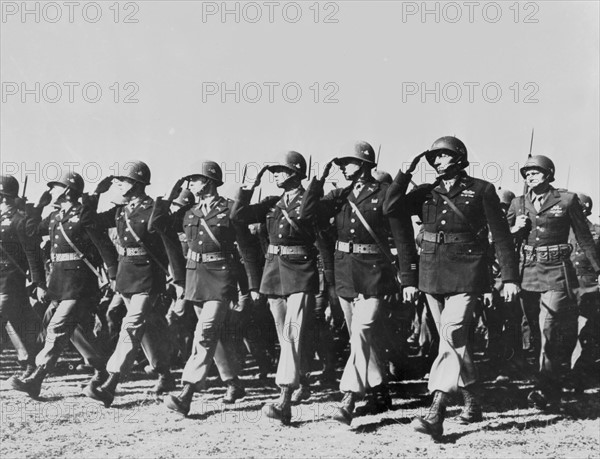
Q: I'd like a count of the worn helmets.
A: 12